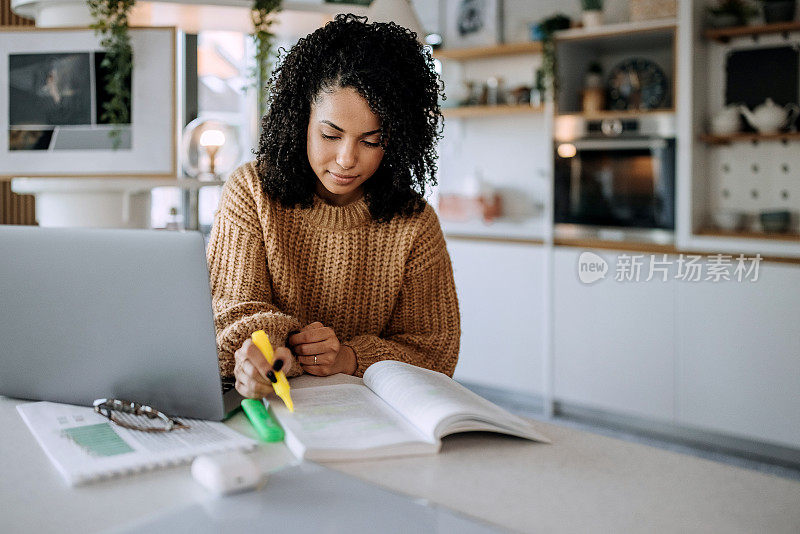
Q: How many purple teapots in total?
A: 0